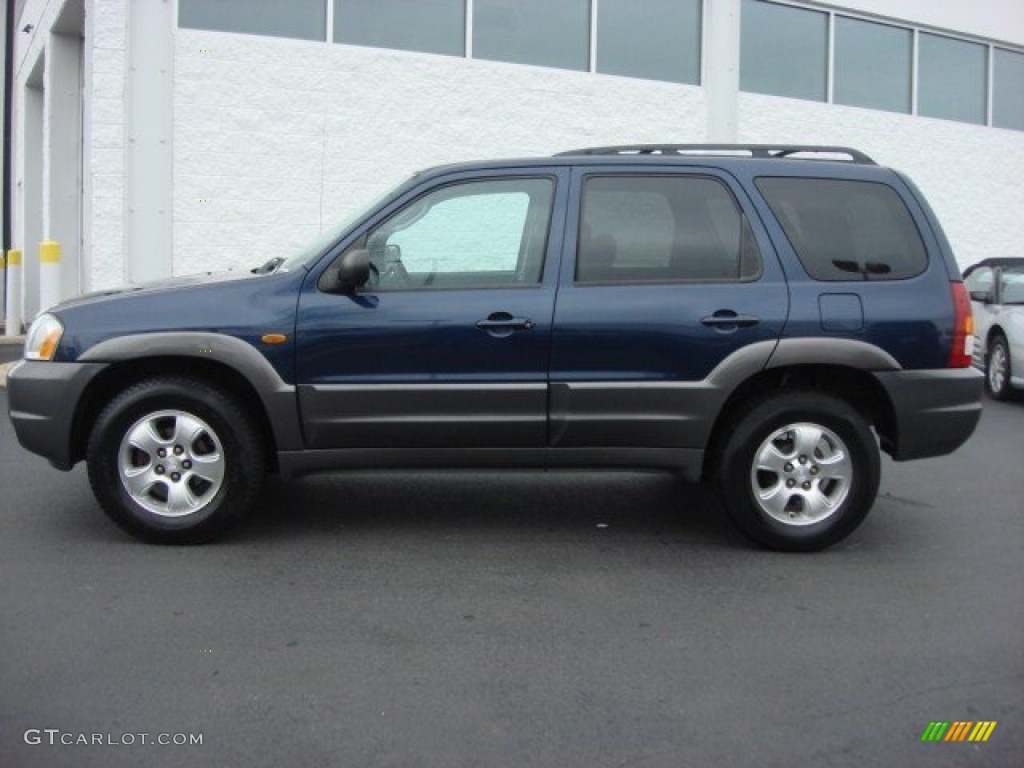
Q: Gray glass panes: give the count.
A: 8